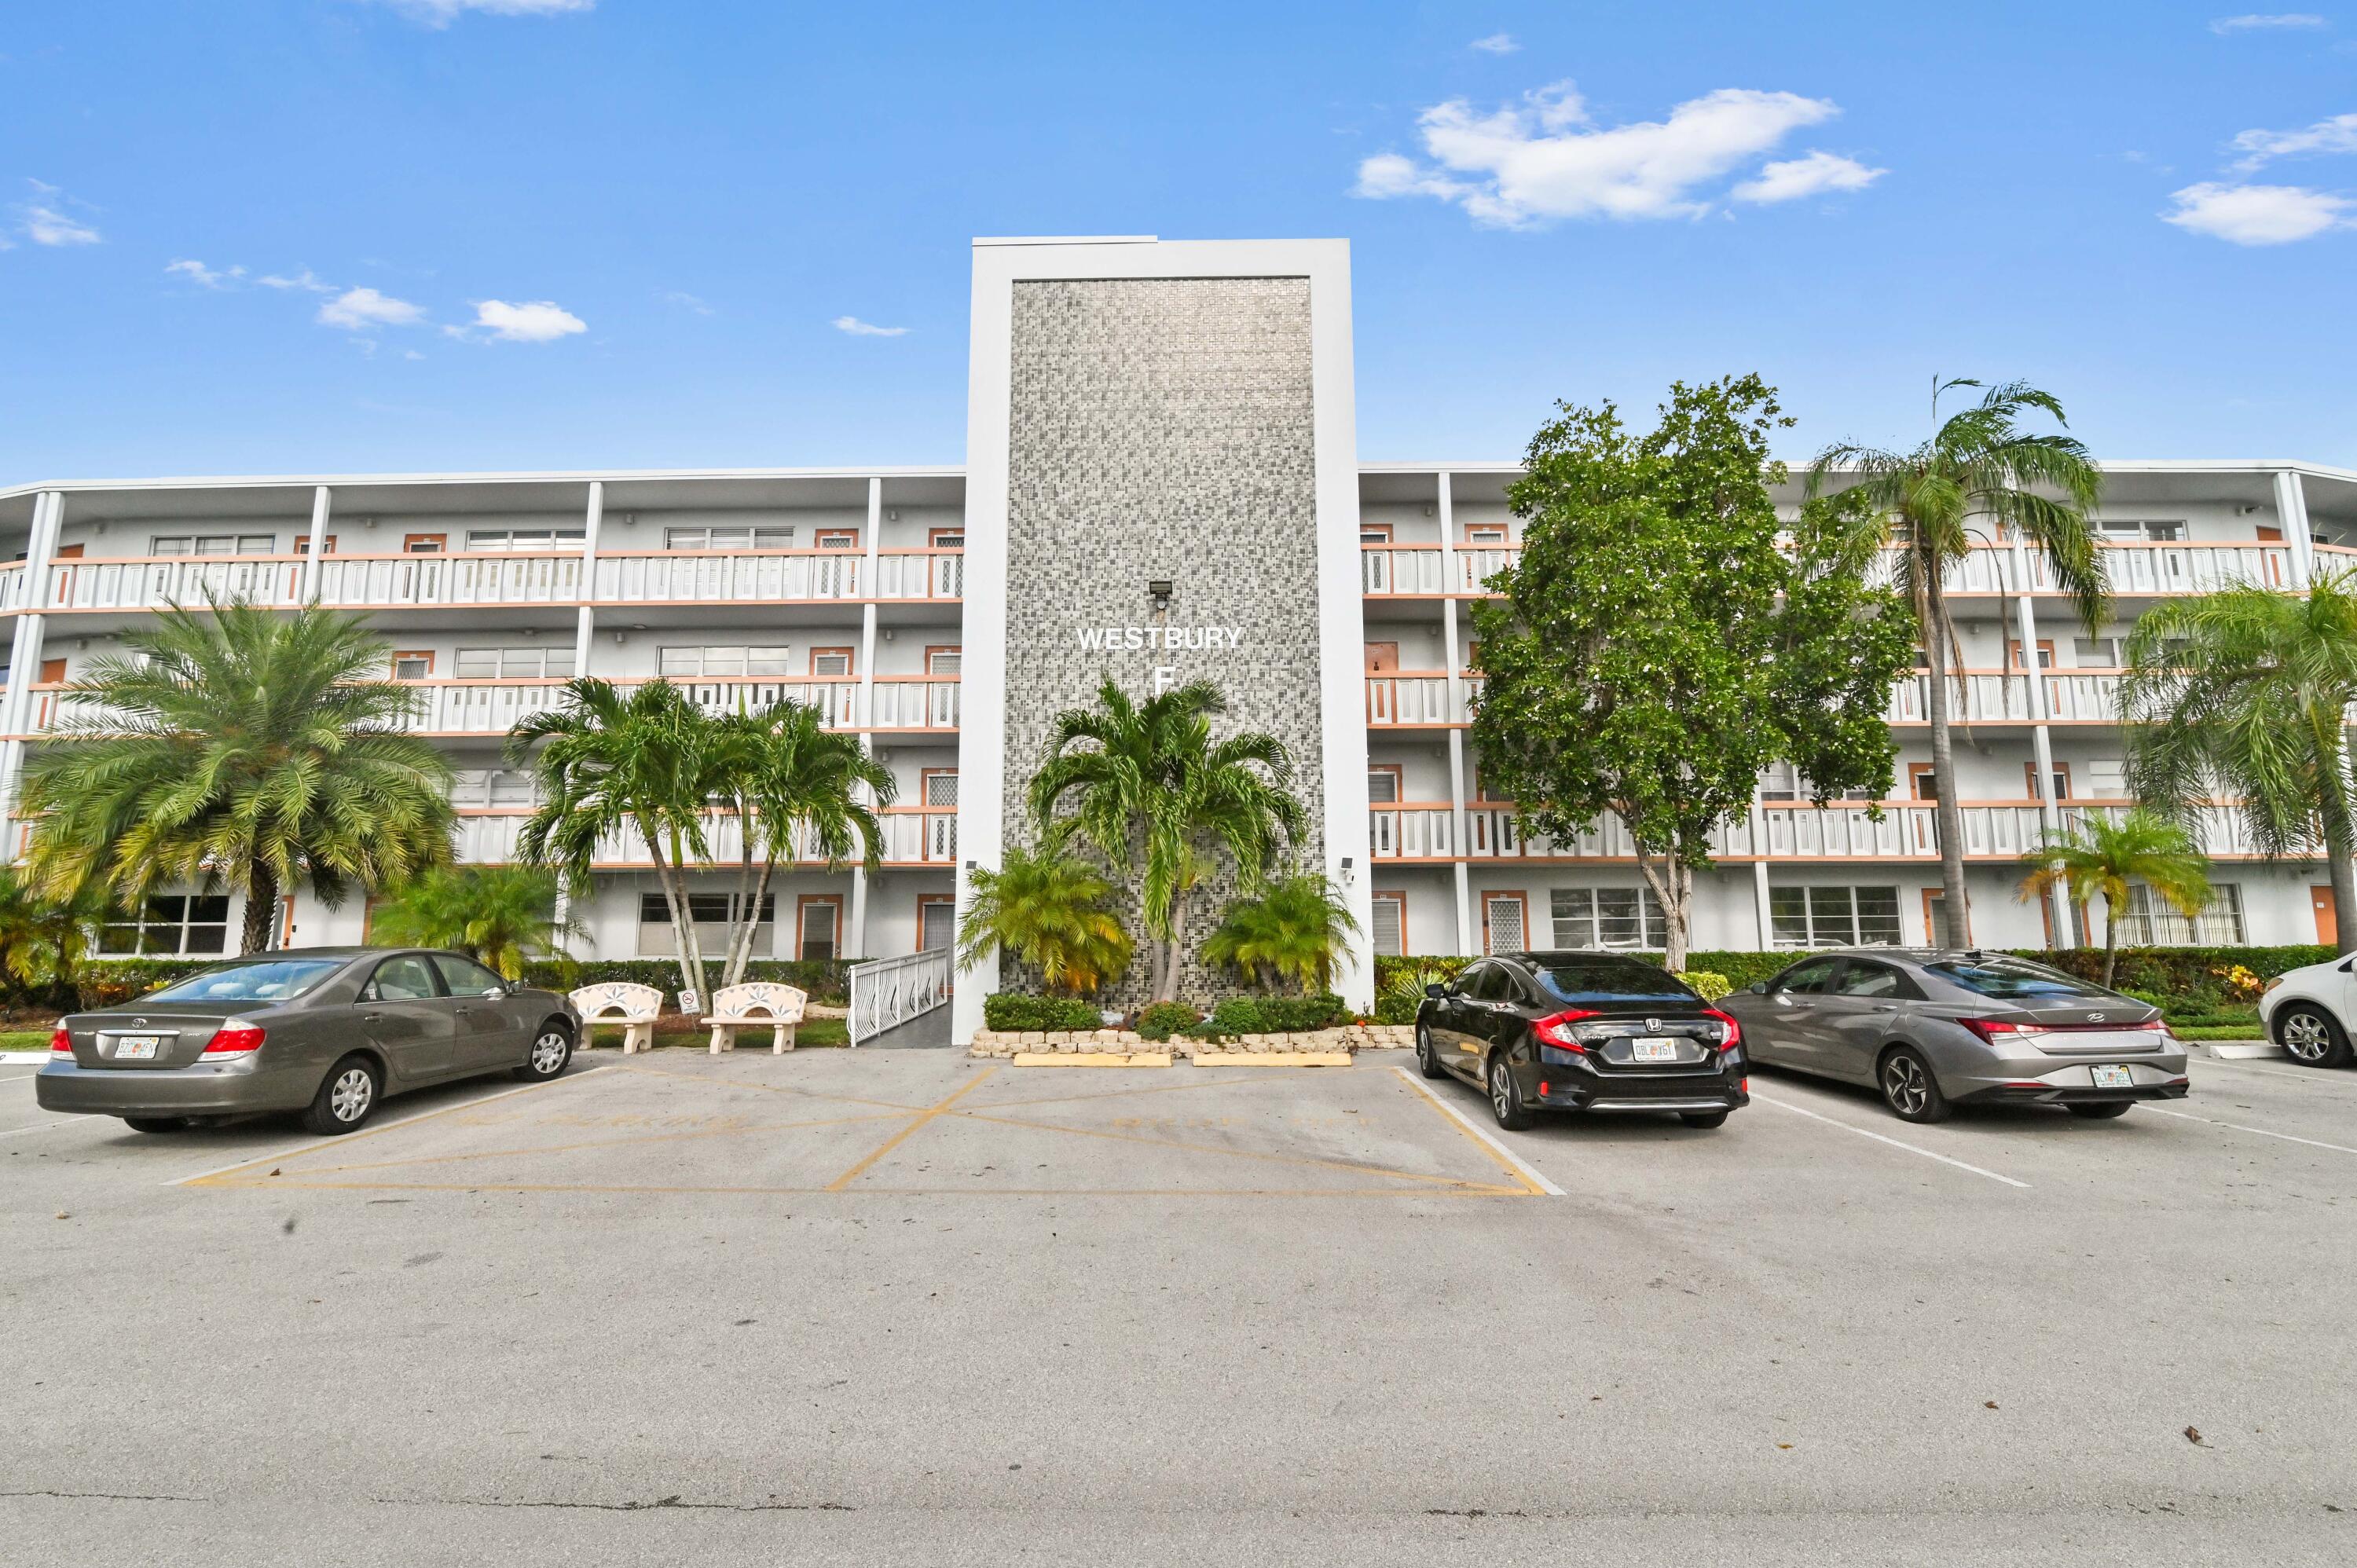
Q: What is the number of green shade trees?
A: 1